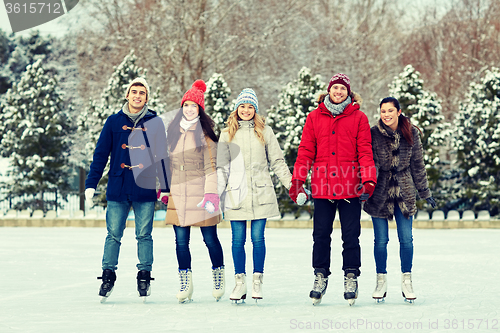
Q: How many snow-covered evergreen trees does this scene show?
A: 6